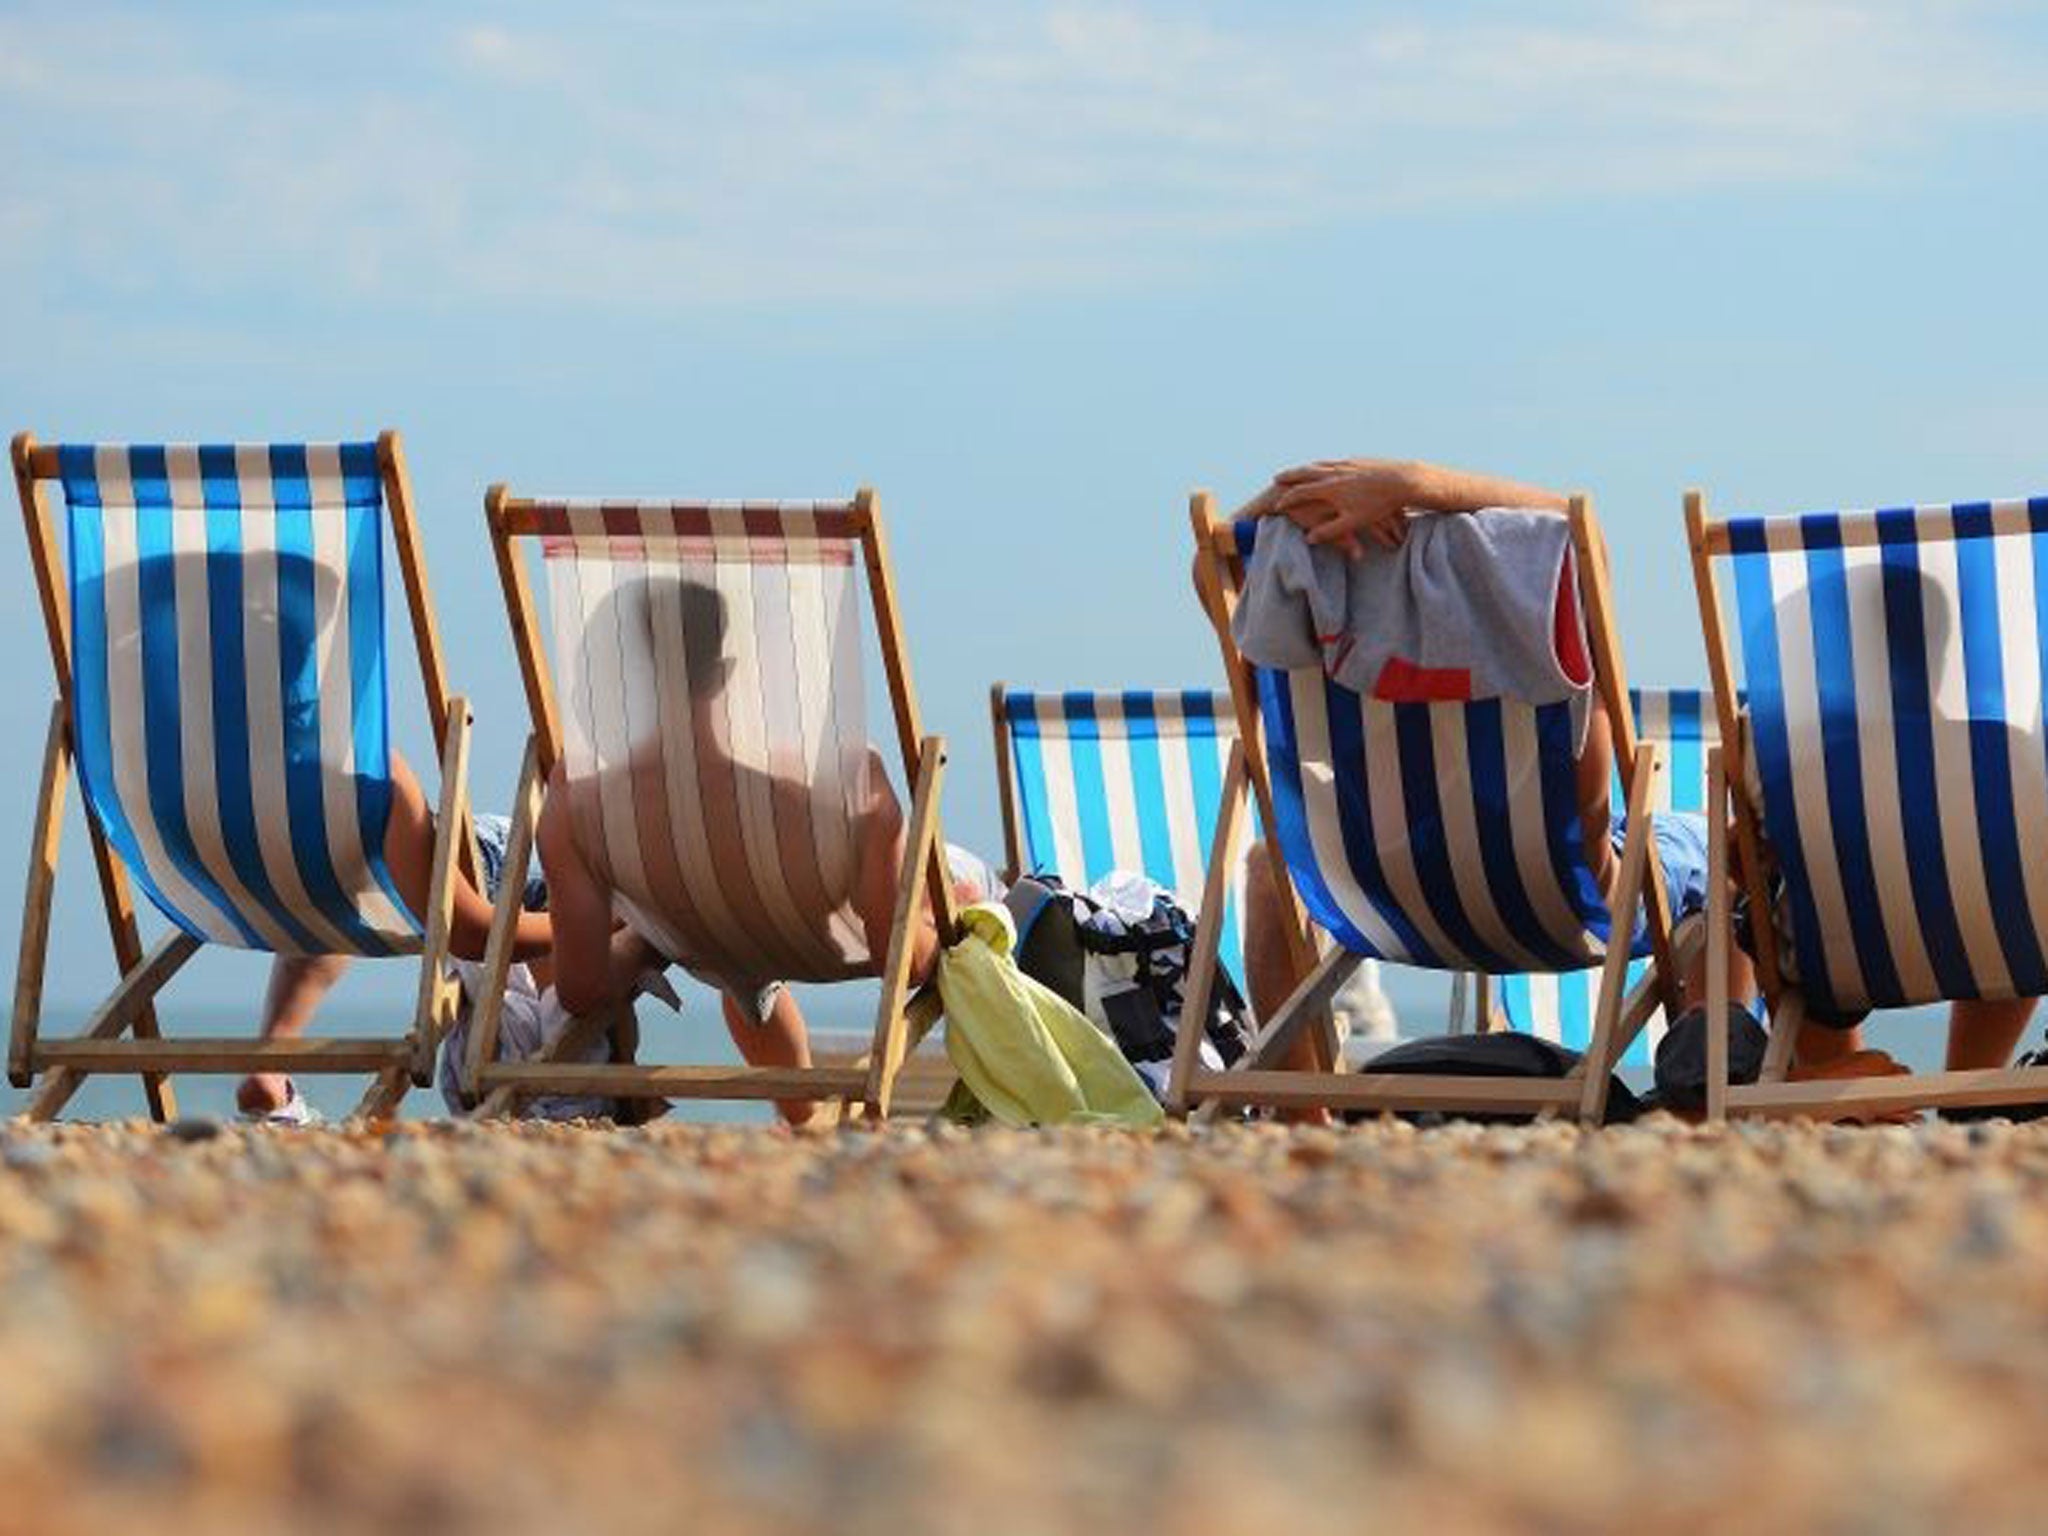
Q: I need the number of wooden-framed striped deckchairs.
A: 6